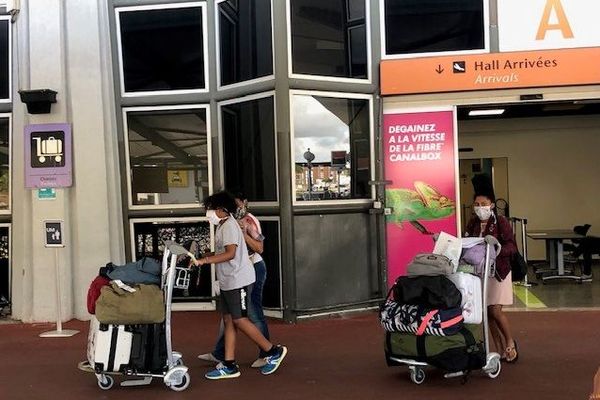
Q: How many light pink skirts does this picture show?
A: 1